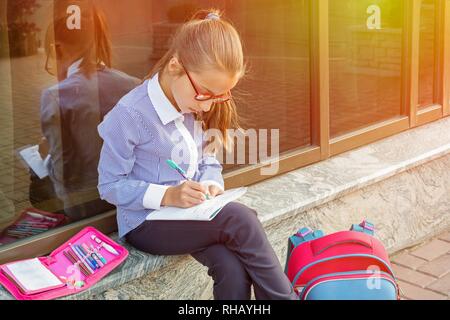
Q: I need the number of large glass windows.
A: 3